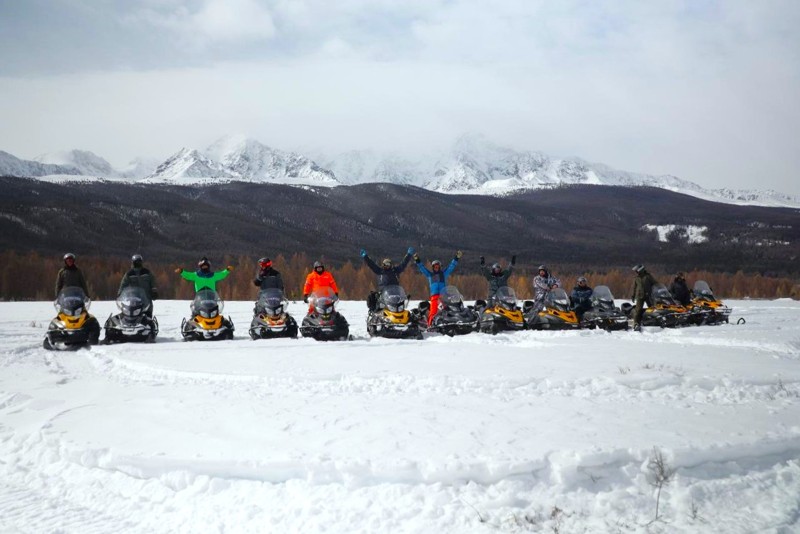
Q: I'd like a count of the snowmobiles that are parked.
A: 12